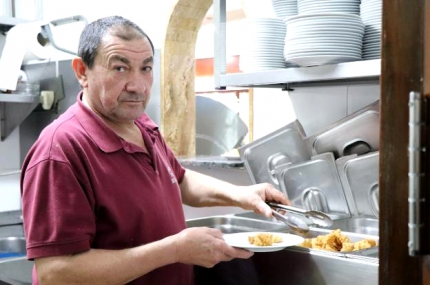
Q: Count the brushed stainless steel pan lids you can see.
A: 4